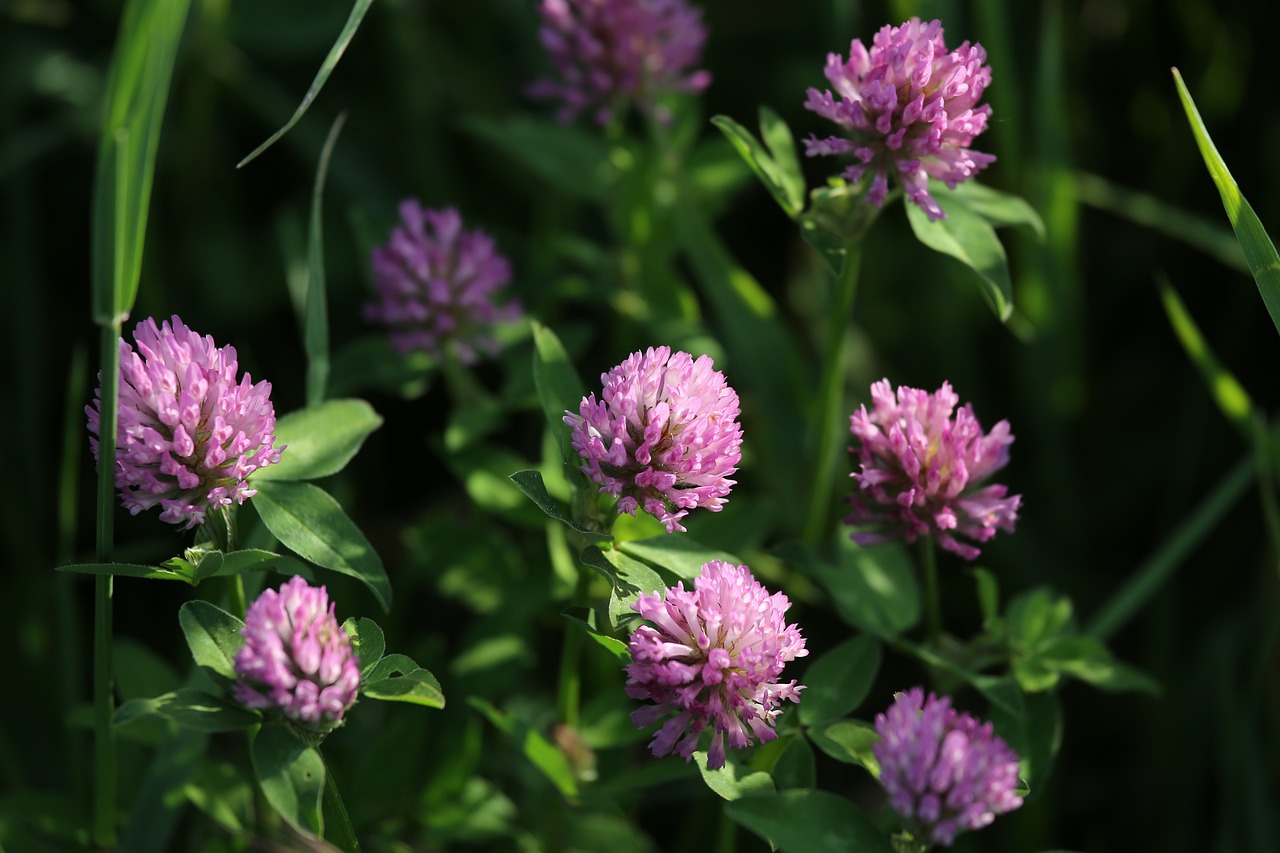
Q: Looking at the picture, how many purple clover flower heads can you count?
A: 9